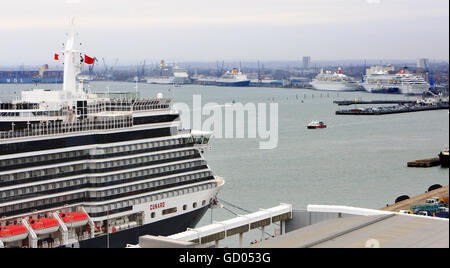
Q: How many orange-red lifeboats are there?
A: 3